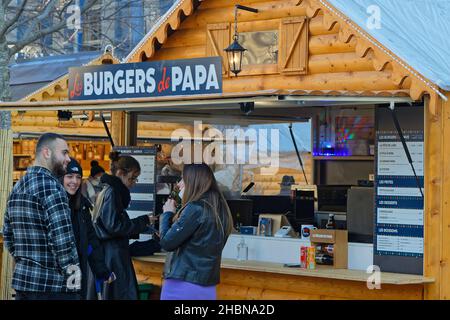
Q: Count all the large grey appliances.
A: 1